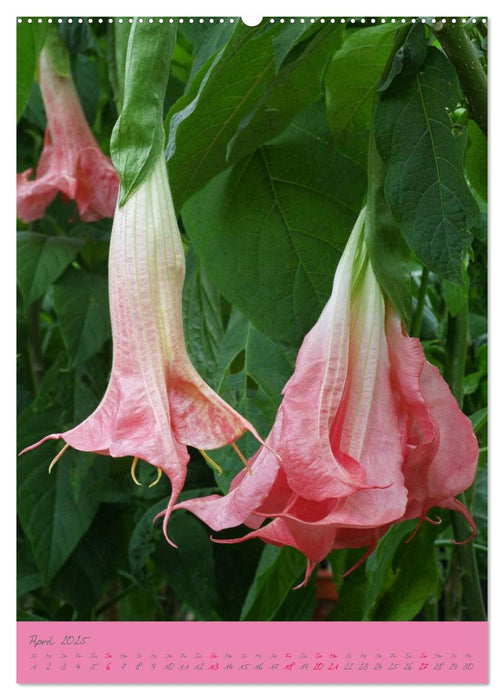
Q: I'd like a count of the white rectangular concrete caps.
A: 0